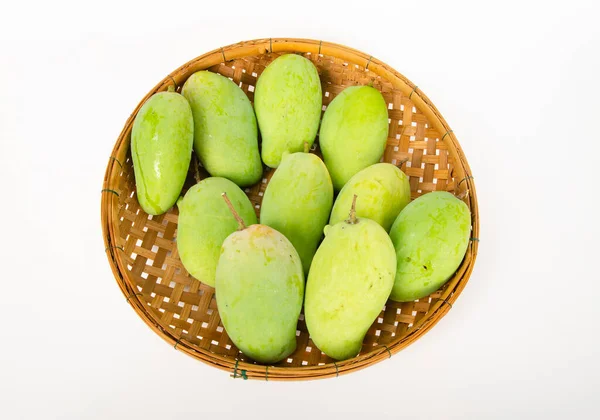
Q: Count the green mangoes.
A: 10